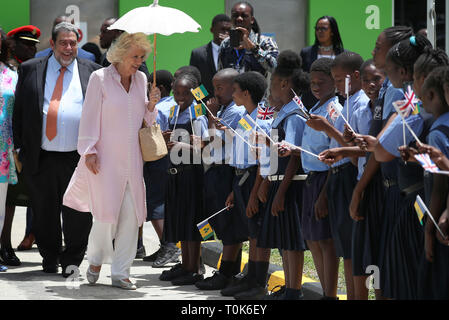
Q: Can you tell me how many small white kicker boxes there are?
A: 0